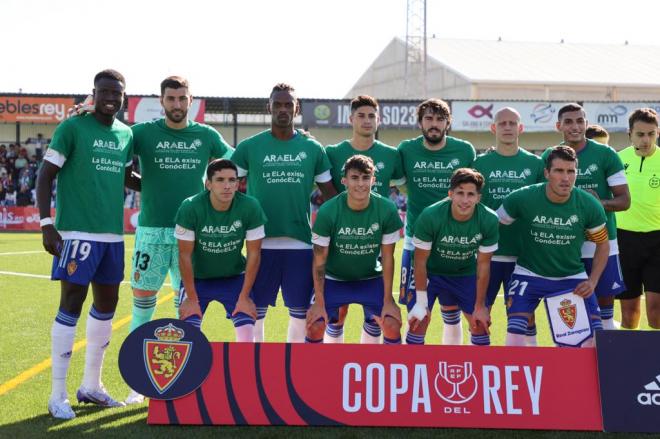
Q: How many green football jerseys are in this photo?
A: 11